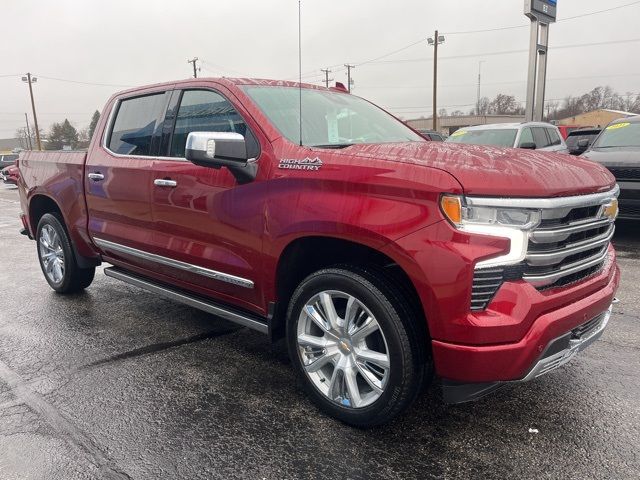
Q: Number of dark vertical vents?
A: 1